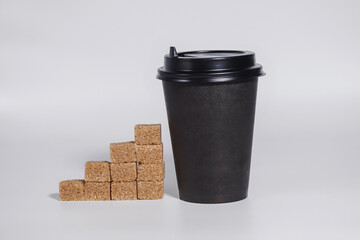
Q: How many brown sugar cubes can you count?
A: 10